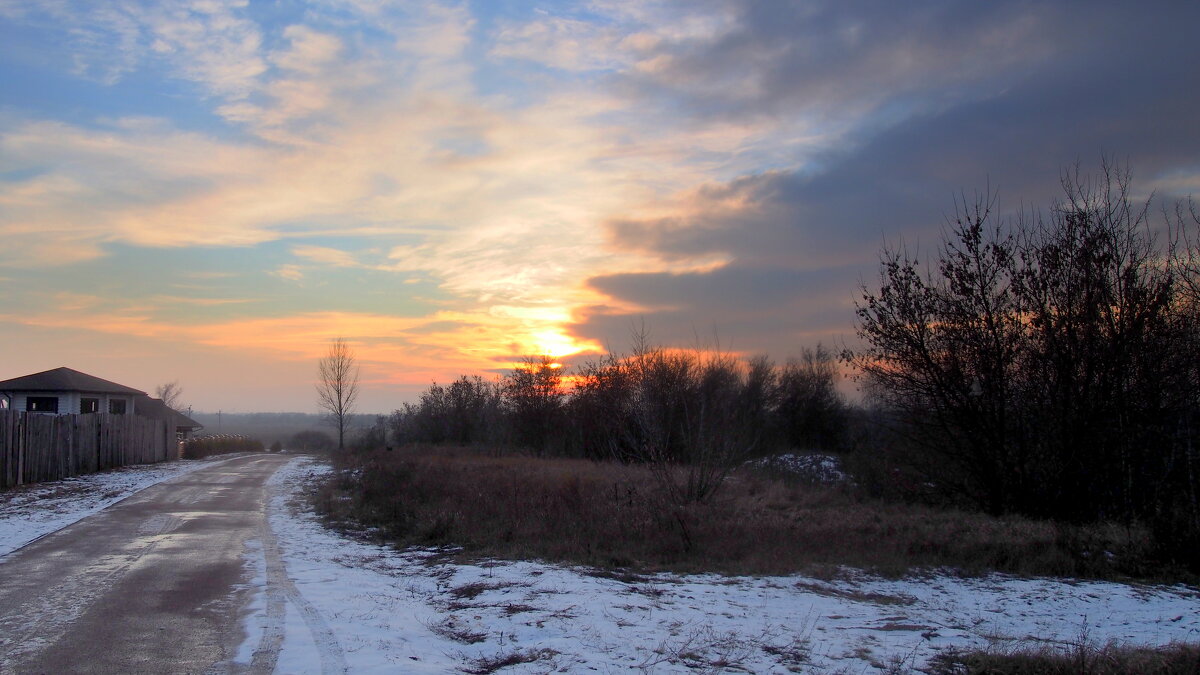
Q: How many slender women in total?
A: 0